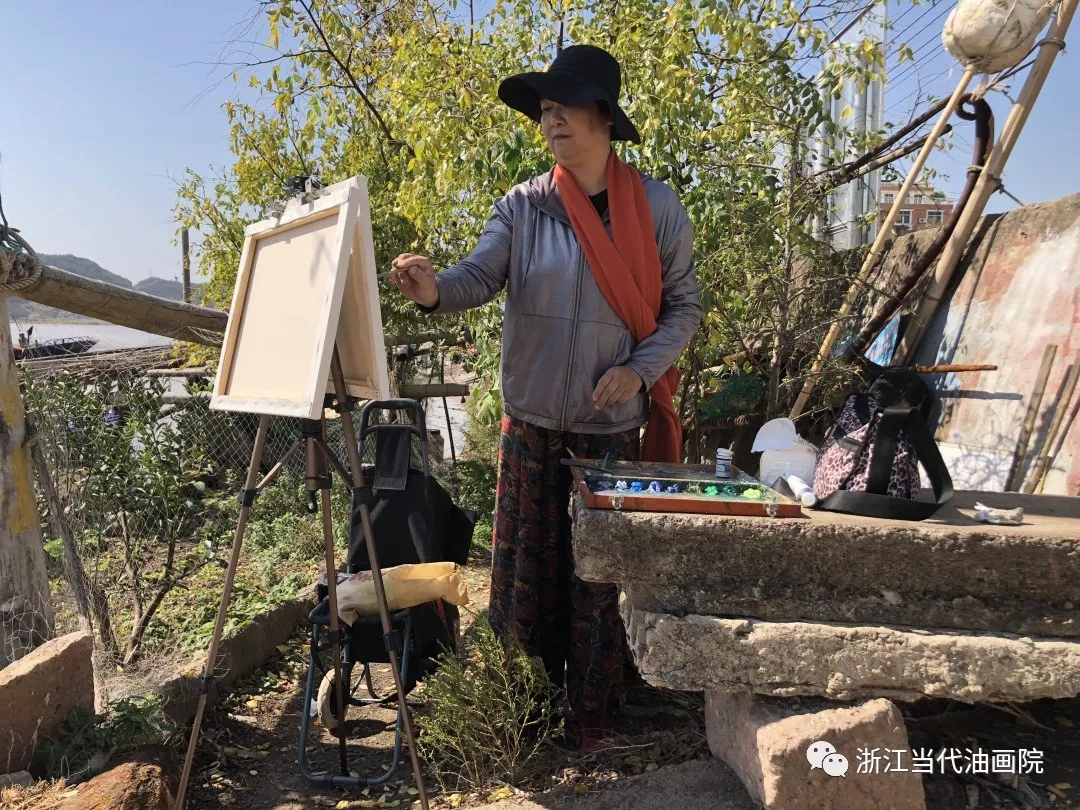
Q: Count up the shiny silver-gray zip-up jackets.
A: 1